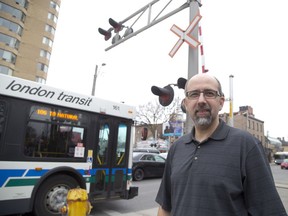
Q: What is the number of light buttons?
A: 2